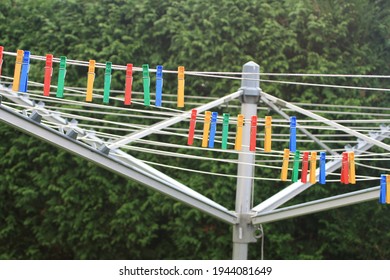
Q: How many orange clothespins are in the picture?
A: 10